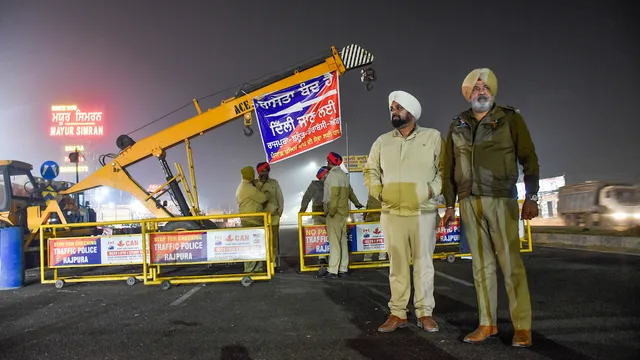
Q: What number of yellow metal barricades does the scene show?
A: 4